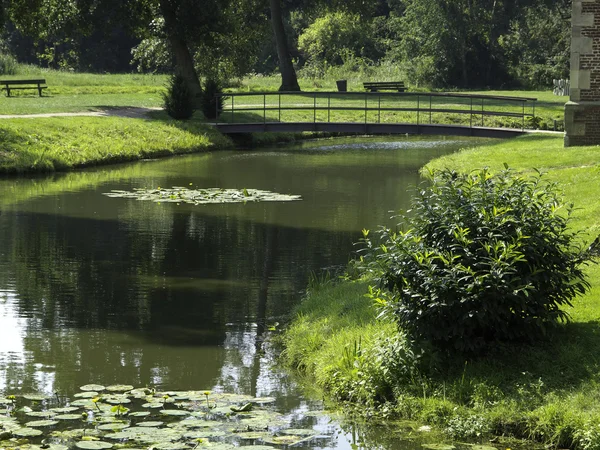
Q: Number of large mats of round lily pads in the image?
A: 2